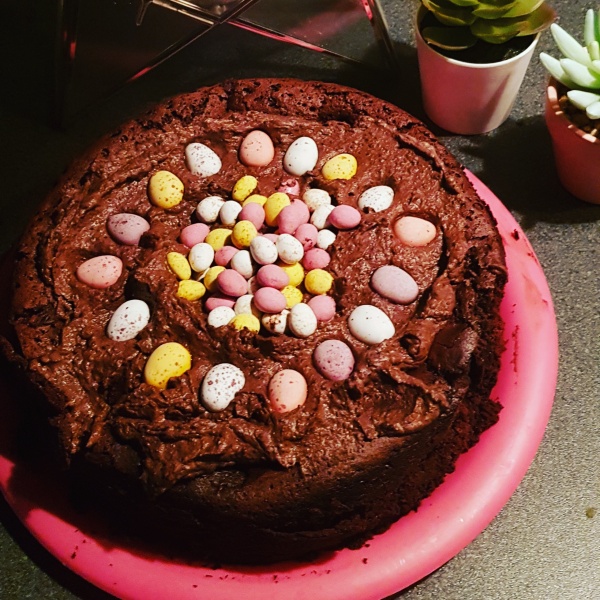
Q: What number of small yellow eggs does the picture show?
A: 12